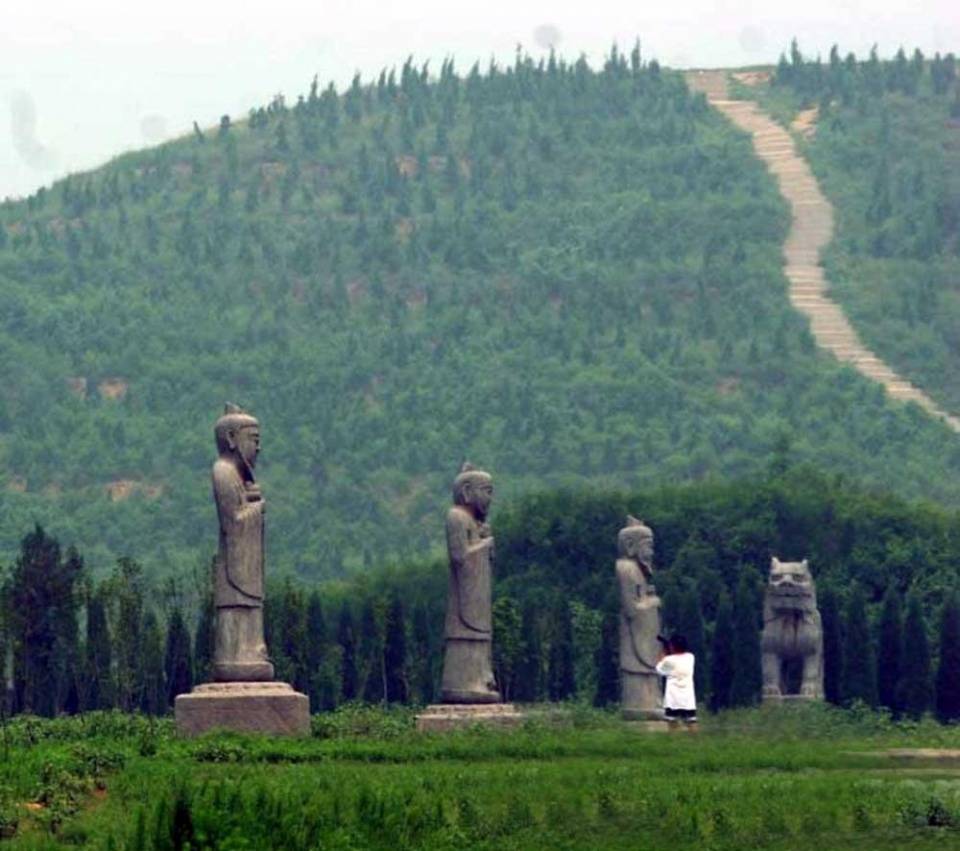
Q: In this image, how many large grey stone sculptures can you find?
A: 4